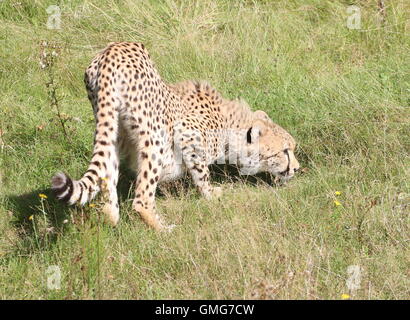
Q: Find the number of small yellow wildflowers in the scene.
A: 7